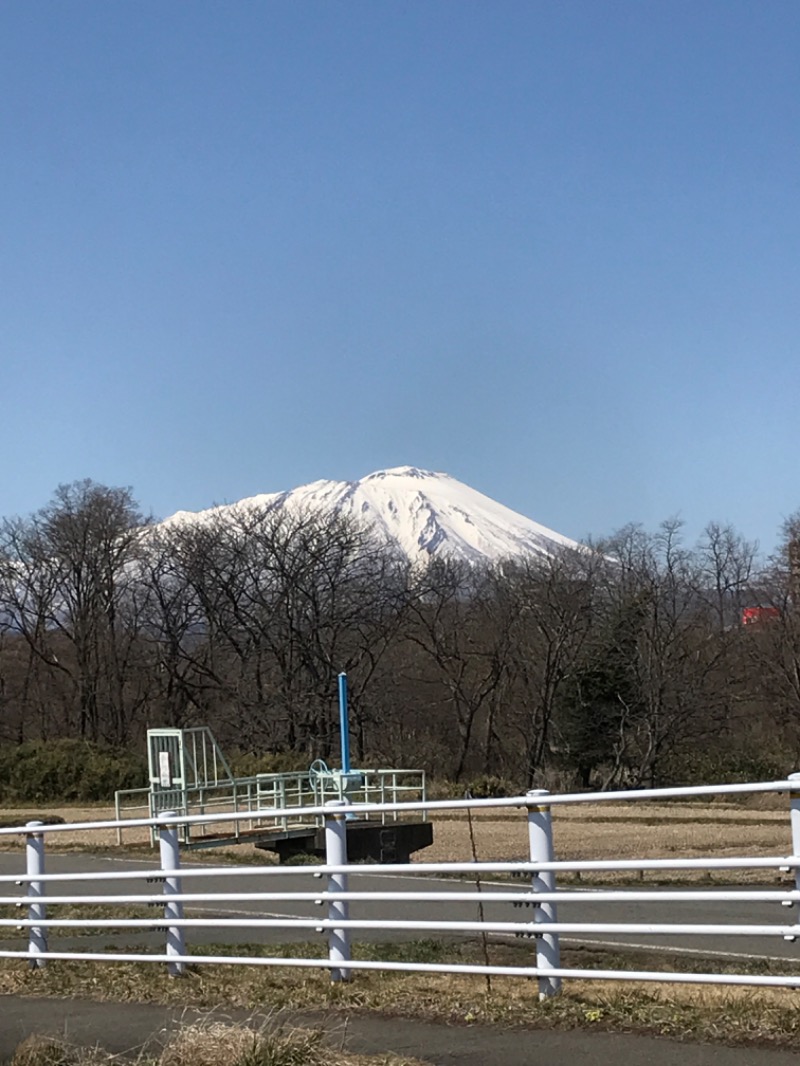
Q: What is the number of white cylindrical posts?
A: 5